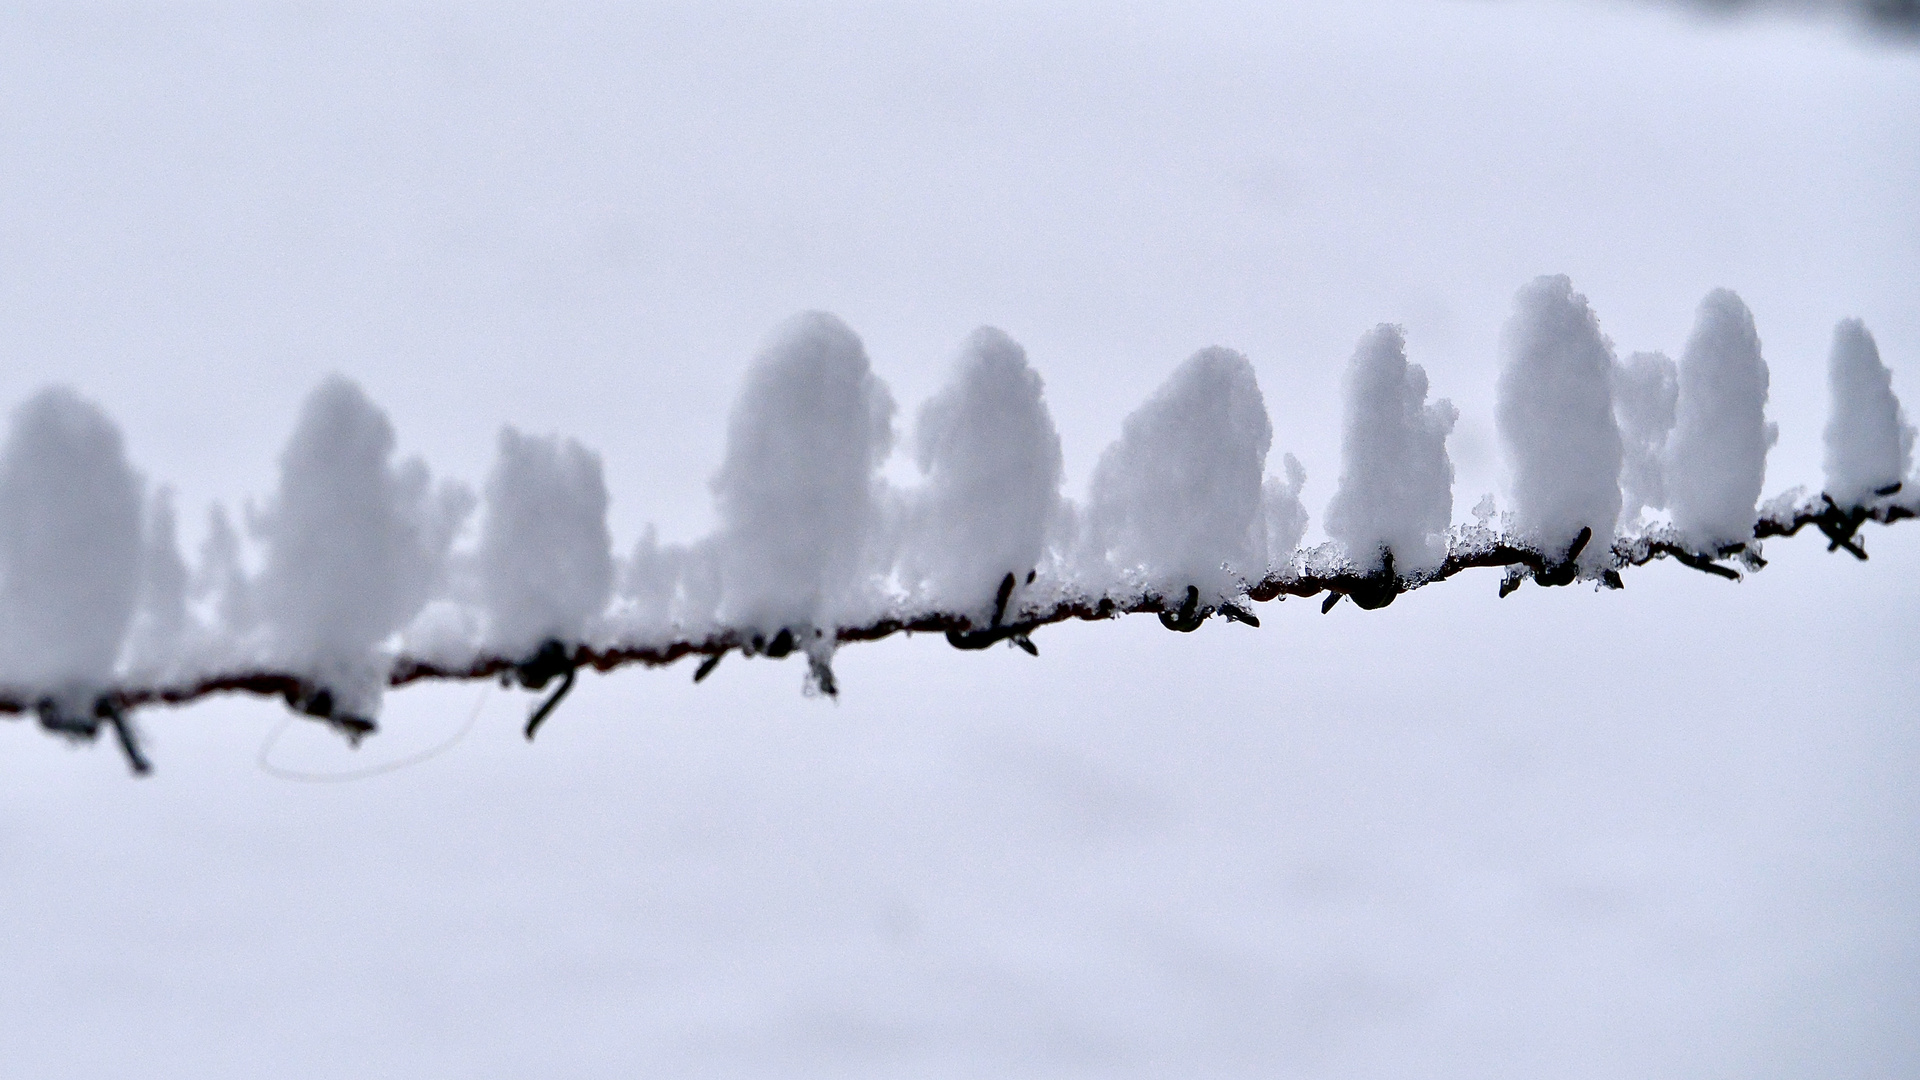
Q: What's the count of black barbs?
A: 10